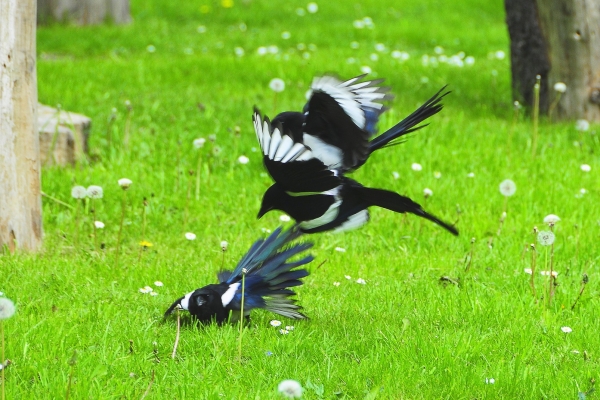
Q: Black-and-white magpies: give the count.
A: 3